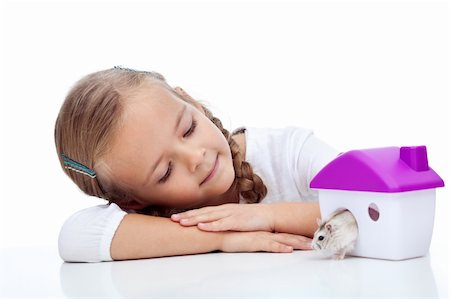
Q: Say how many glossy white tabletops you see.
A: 1